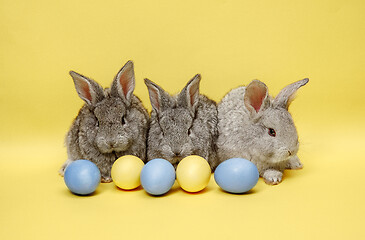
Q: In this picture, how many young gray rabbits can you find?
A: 3